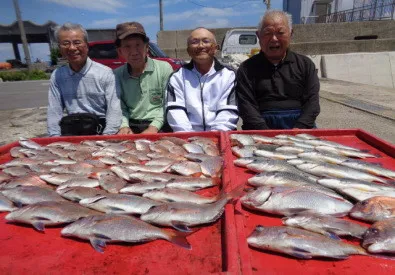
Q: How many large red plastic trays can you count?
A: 2